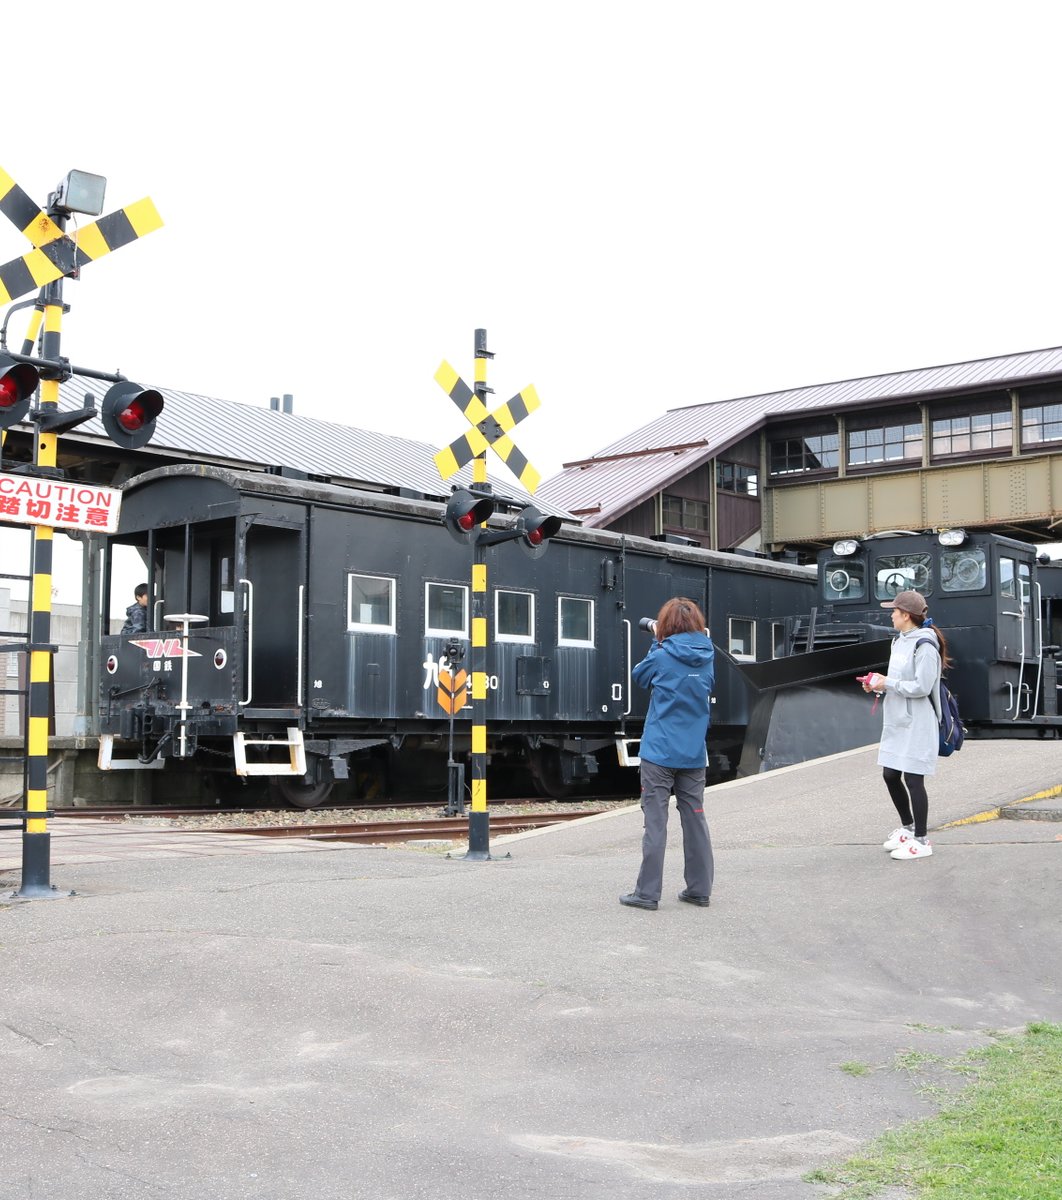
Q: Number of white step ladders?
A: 3